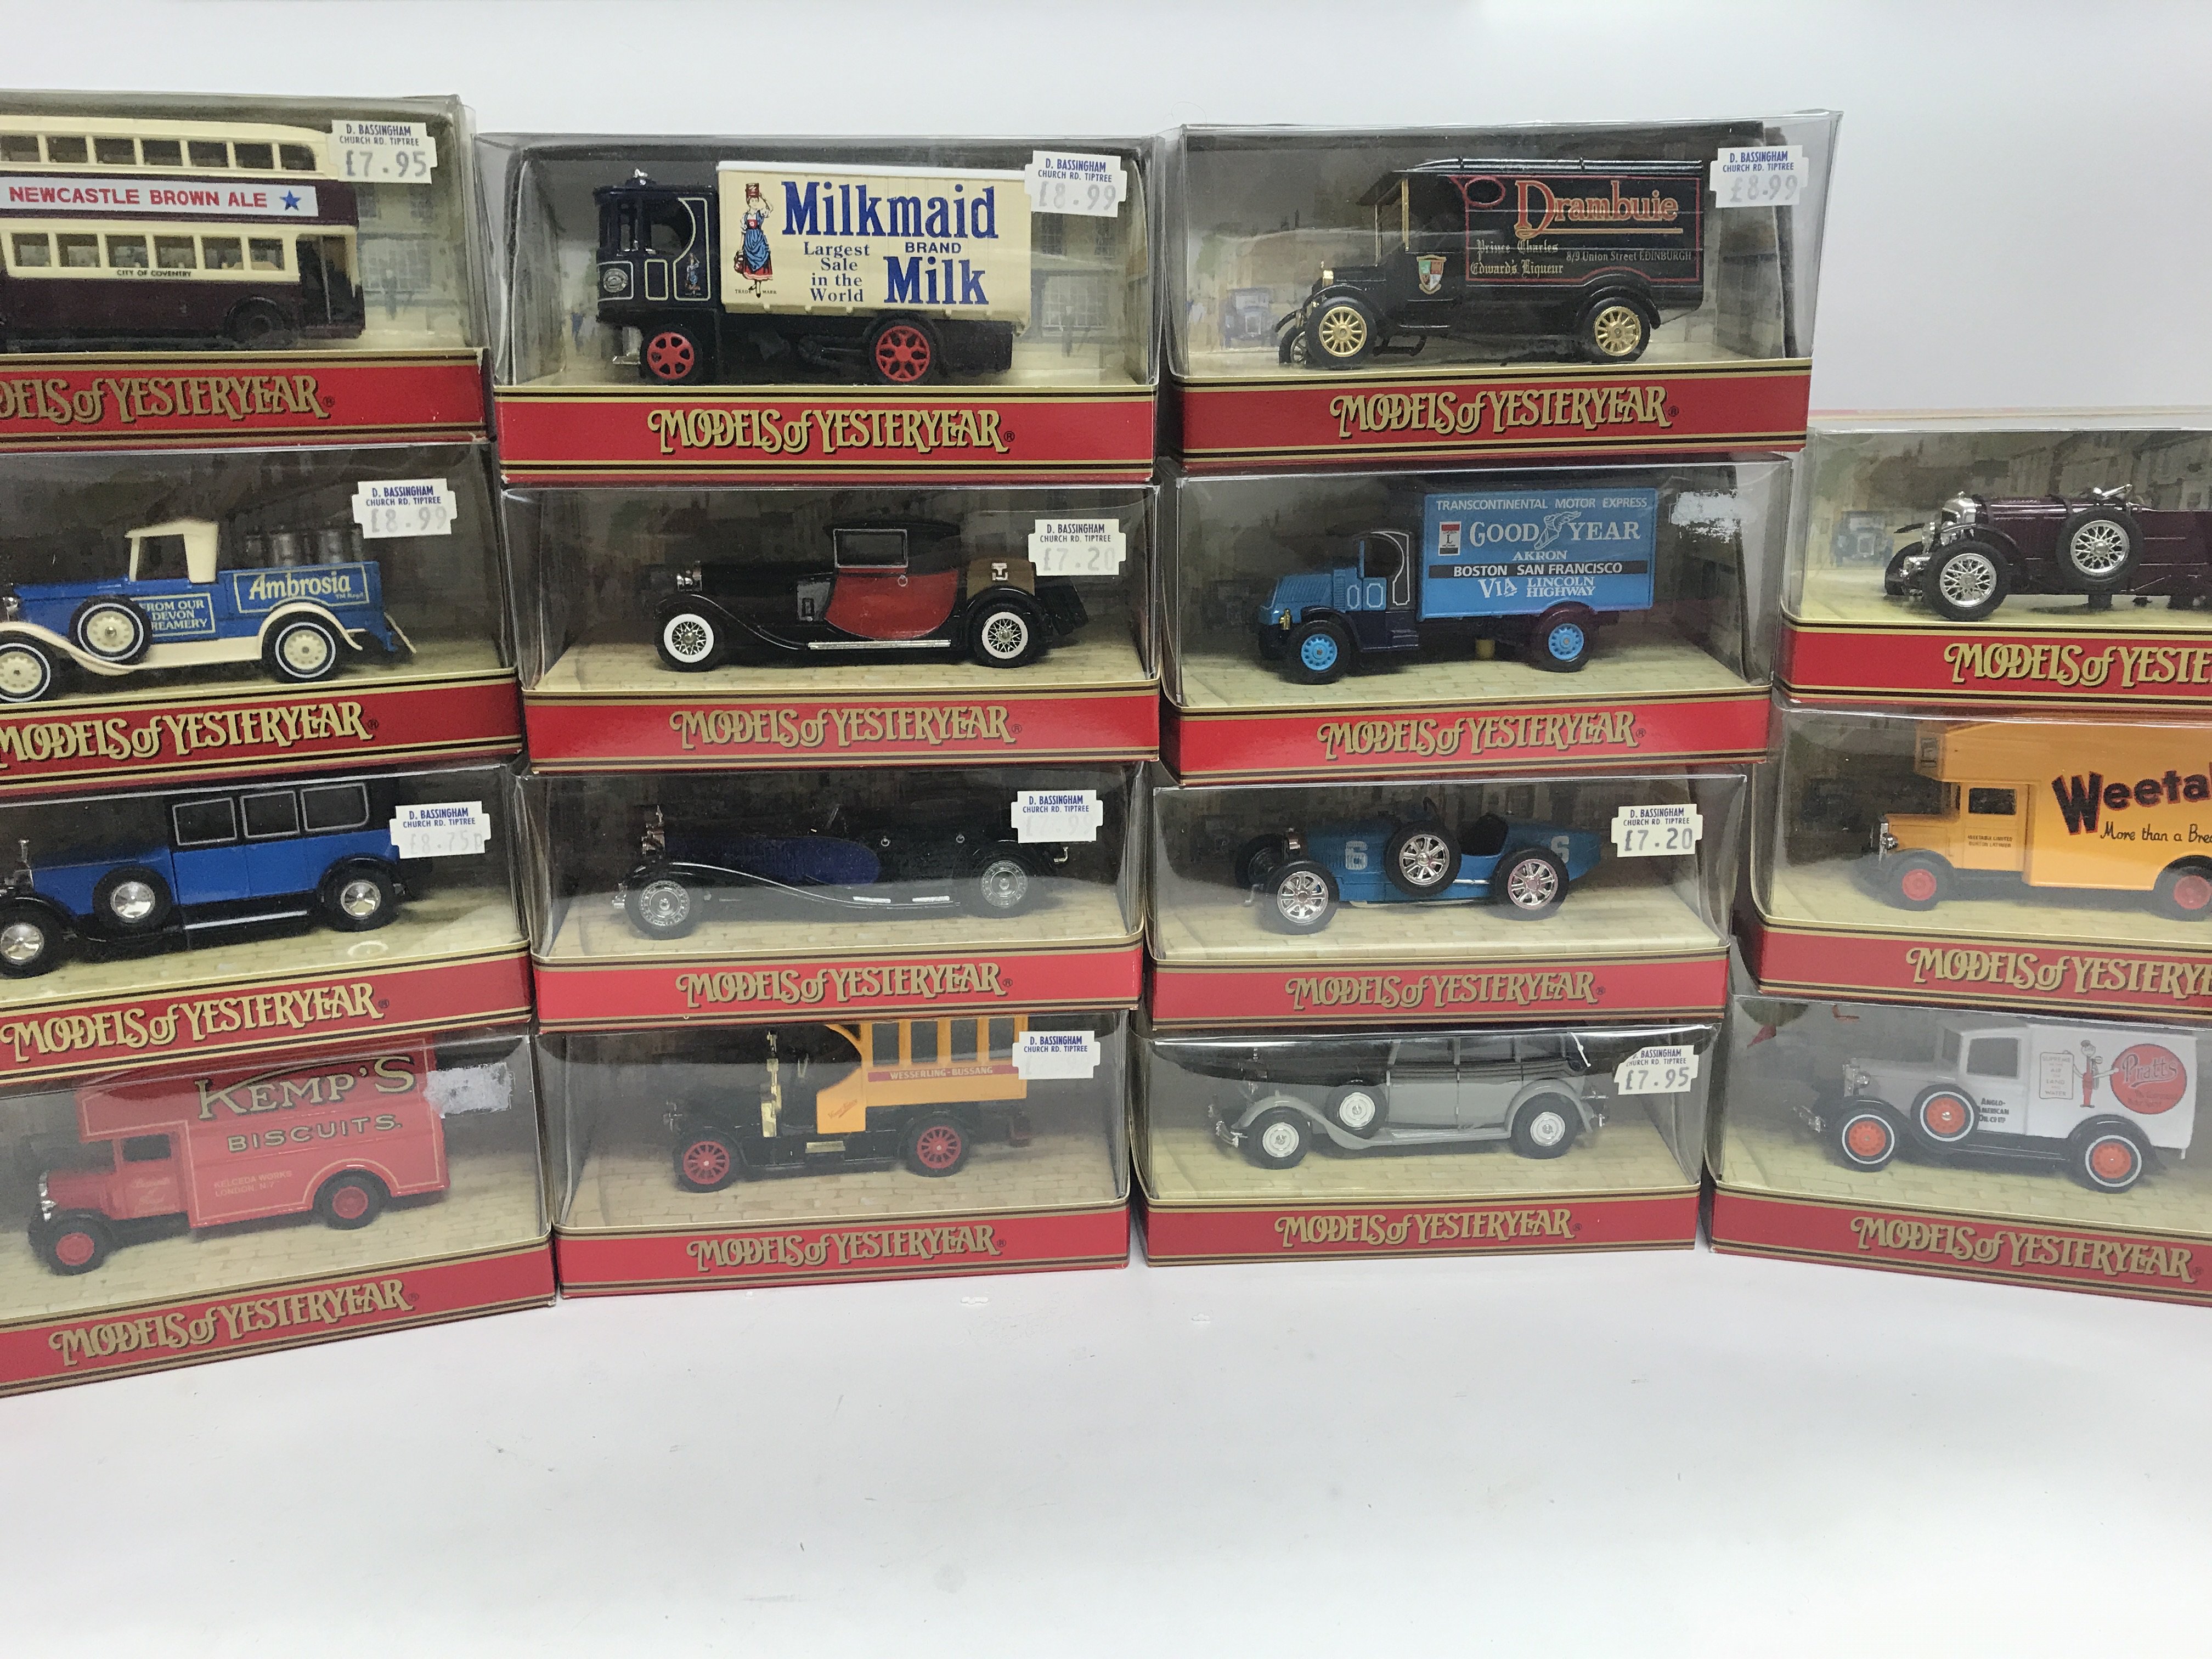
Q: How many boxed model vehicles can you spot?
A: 15